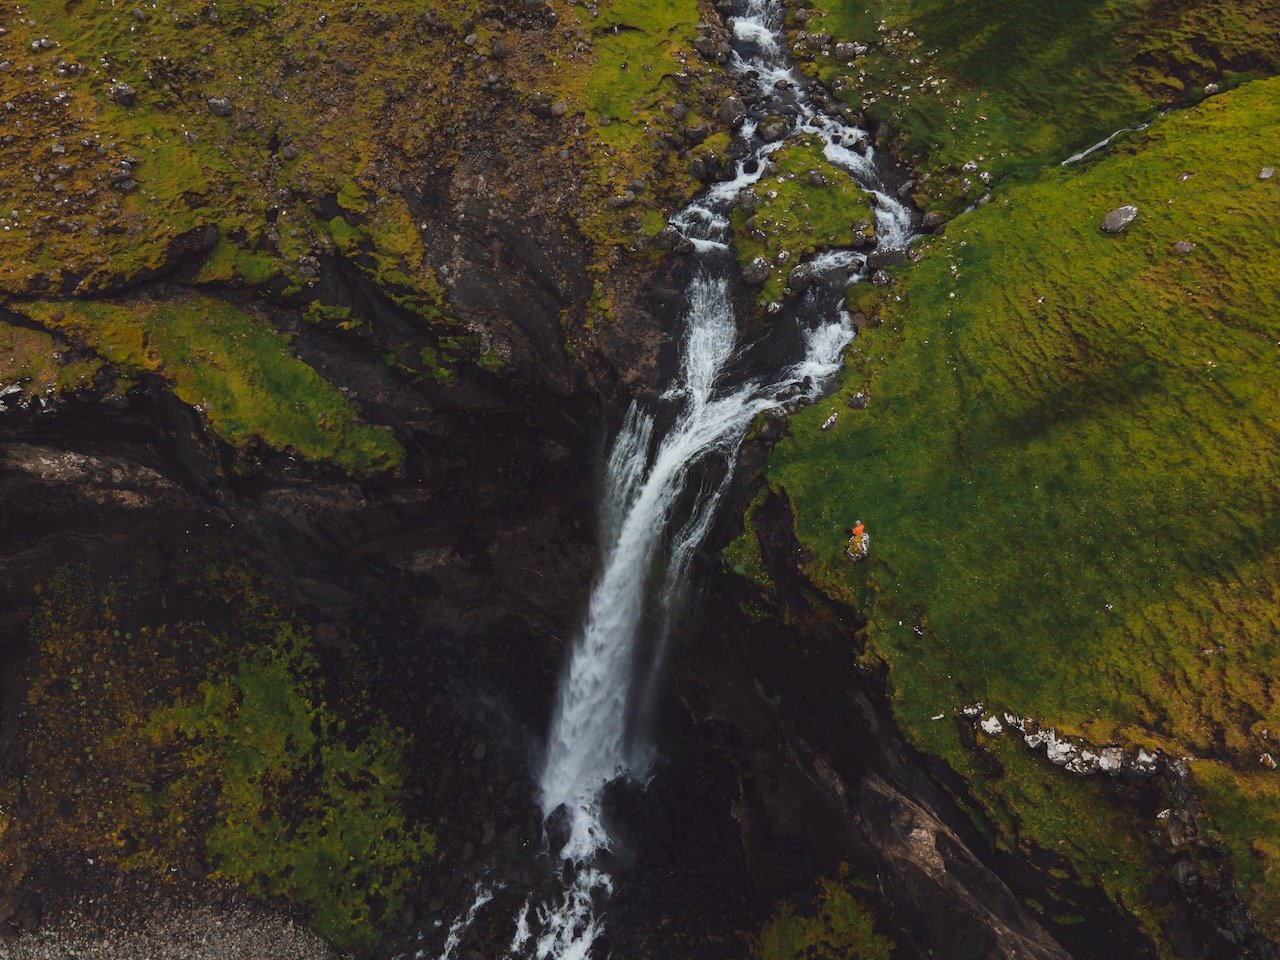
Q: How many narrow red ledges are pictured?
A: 0